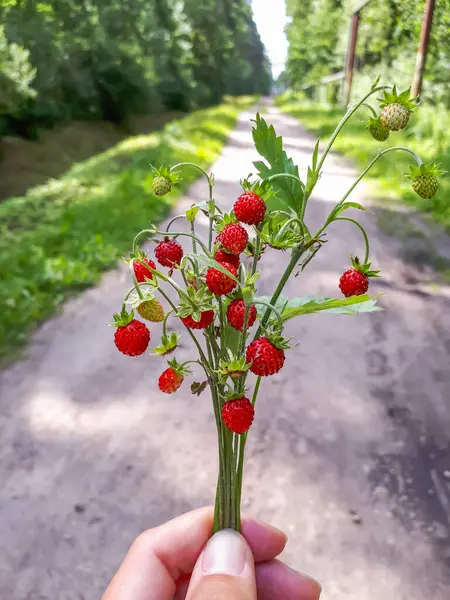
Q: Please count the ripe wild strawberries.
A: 13